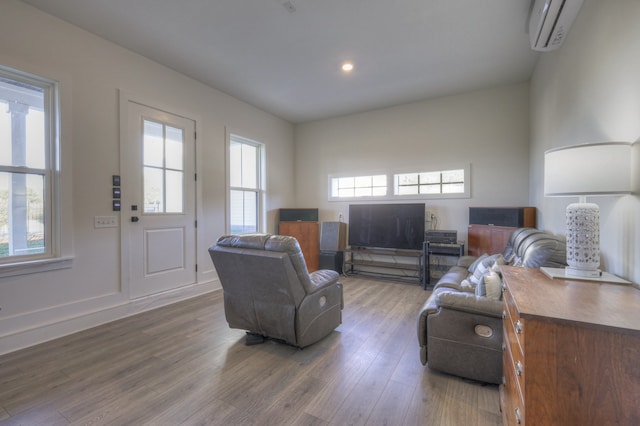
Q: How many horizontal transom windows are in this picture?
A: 2